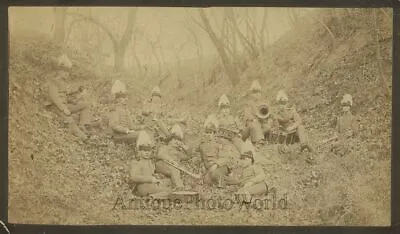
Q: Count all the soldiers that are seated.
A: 11